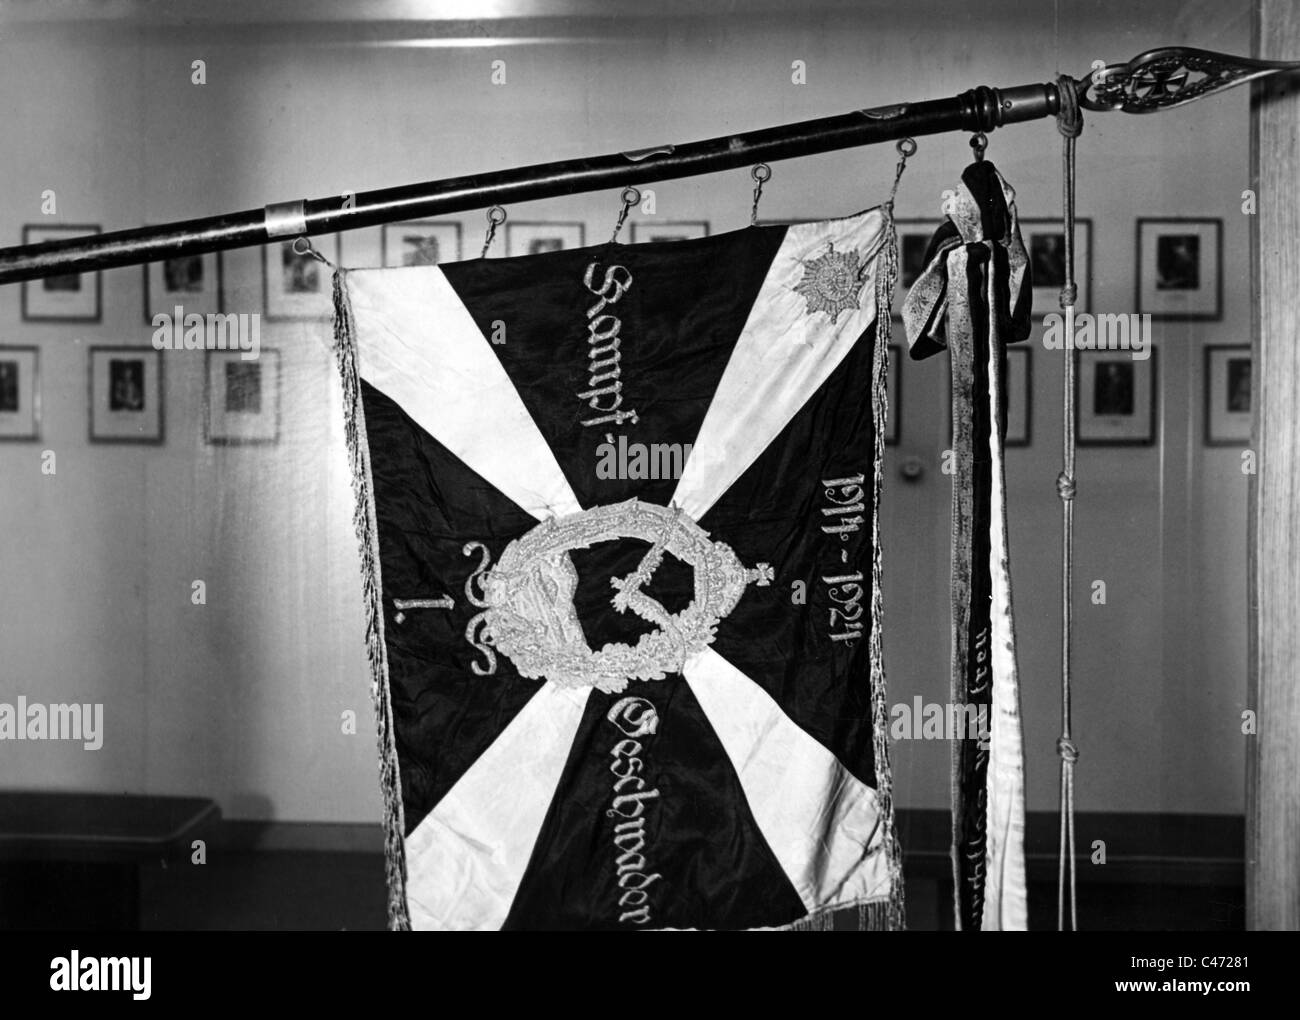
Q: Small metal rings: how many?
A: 6